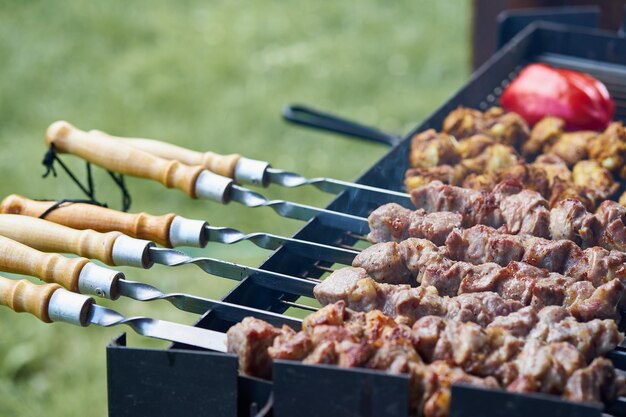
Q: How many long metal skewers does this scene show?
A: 6